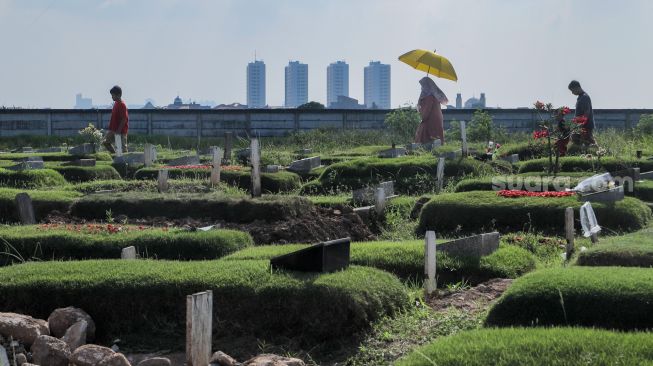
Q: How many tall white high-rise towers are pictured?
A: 4